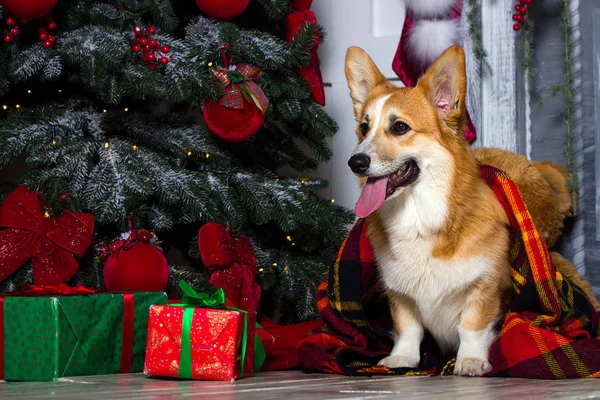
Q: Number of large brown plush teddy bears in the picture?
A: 1